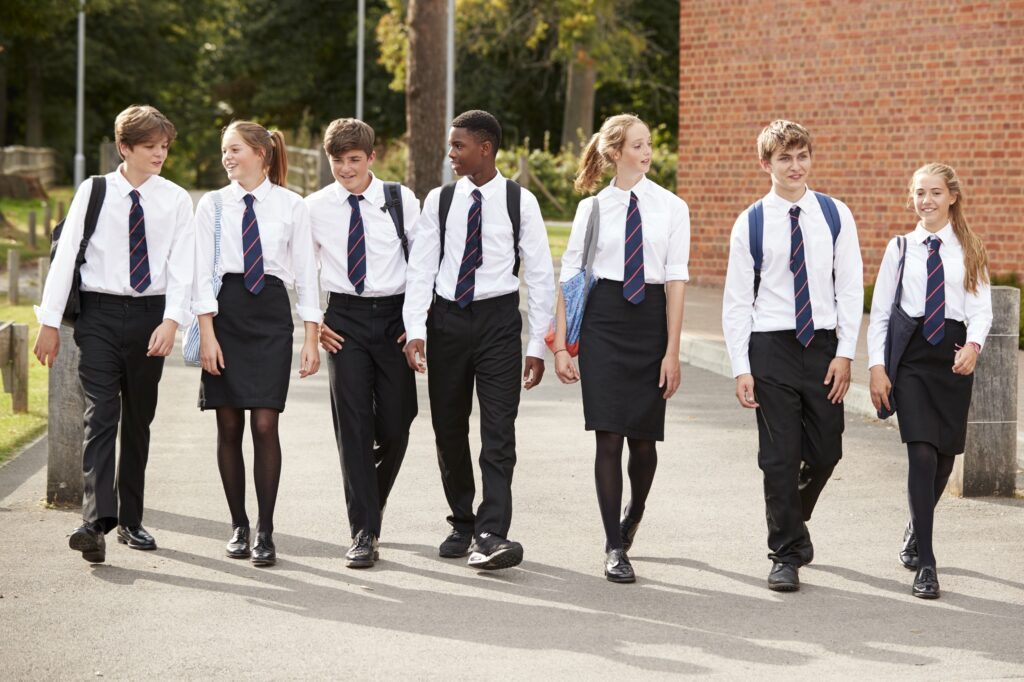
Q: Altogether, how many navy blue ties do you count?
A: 7